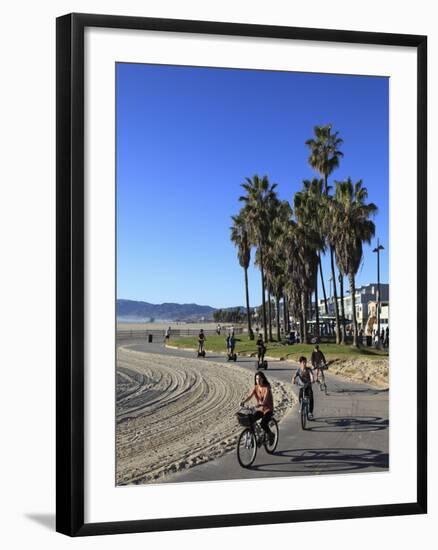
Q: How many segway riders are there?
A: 3